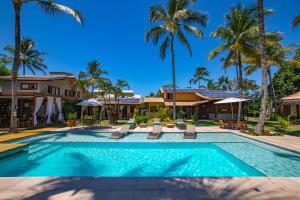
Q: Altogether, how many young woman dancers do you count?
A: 0